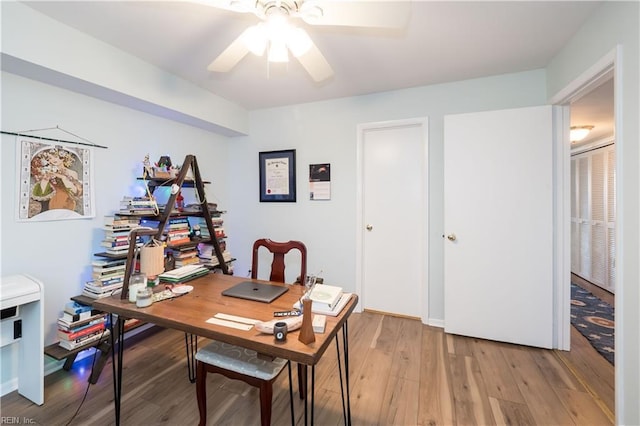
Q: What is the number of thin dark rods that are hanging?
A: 1